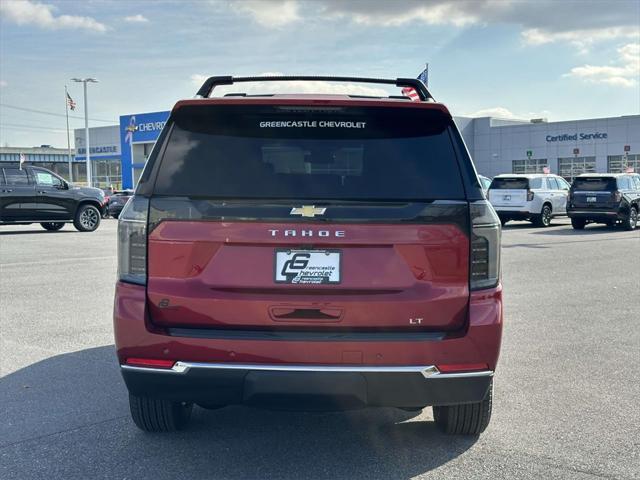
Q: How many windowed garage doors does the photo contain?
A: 3